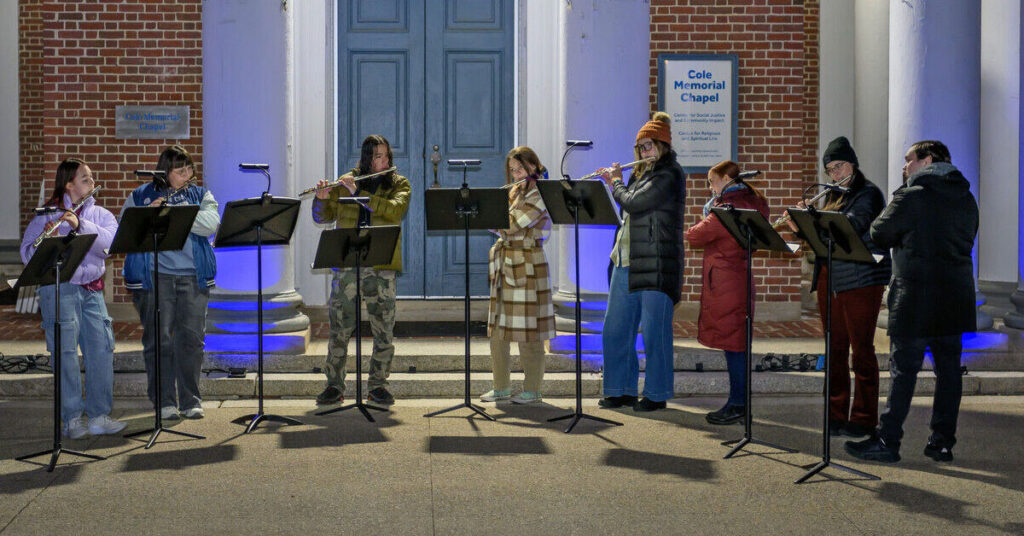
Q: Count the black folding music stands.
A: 8